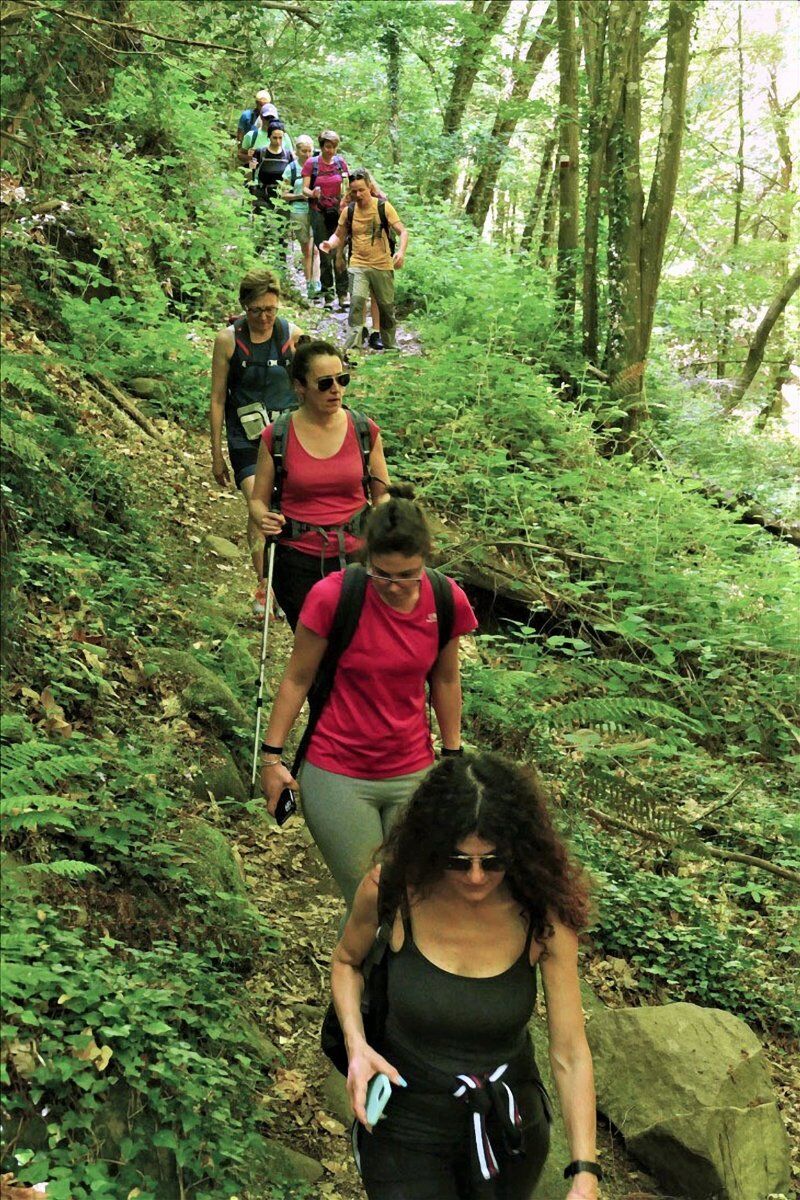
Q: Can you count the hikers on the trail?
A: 11